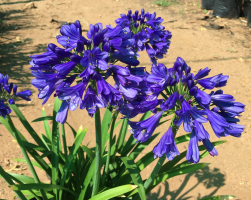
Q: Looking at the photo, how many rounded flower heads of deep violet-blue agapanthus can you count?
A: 4